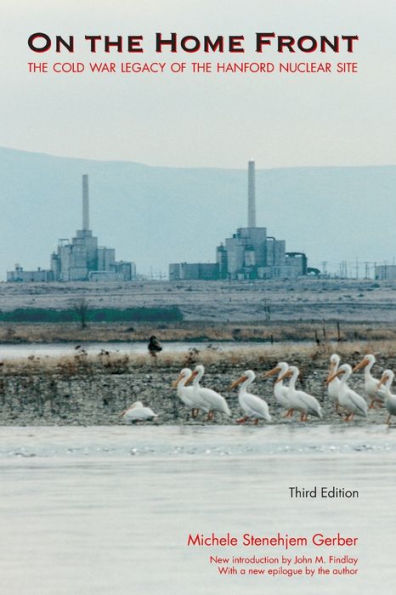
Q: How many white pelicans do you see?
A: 10